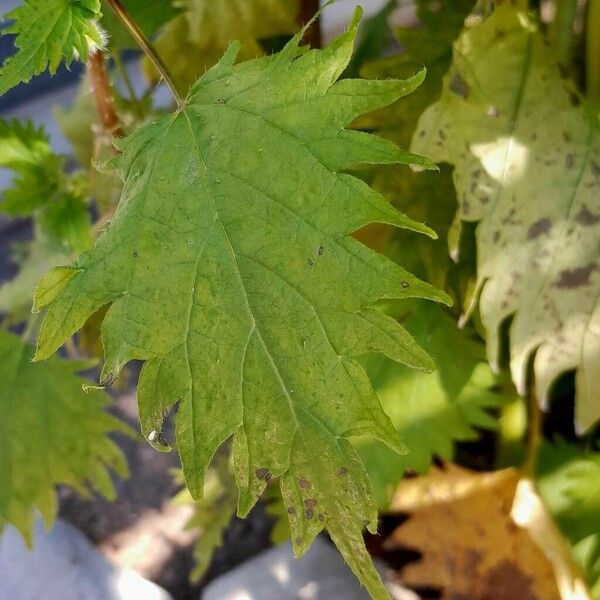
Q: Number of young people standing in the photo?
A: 0